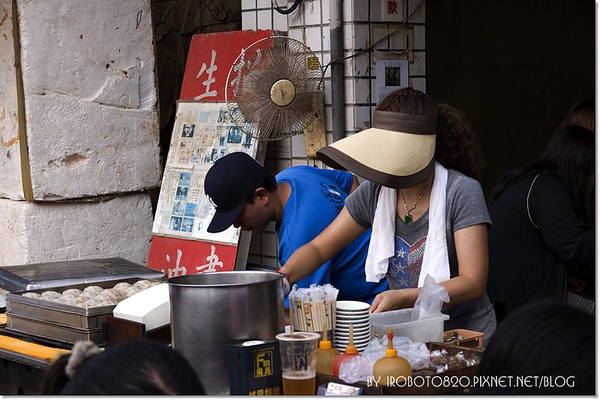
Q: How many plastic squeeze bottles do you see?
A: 3